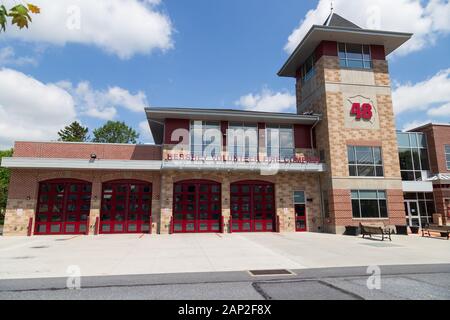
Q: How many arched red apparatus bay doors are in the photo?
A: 4